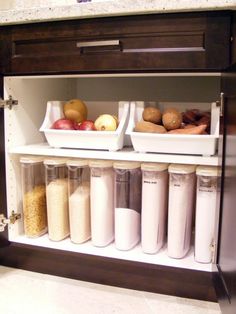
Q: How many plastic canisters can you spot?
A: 8